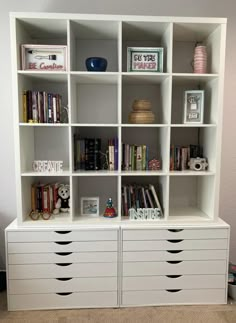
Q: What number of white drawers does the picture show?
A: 12